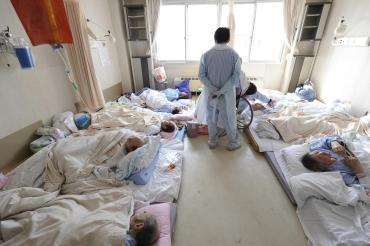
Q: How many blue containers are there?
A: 1